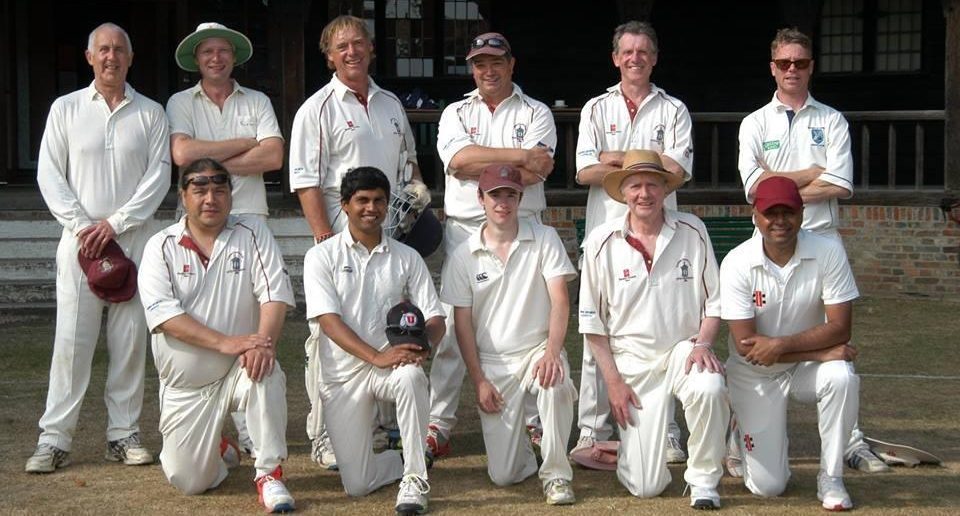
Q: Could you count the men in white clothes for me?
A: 11